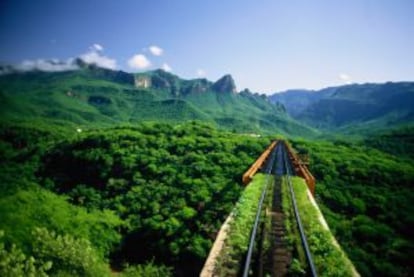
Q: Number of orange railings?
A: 2